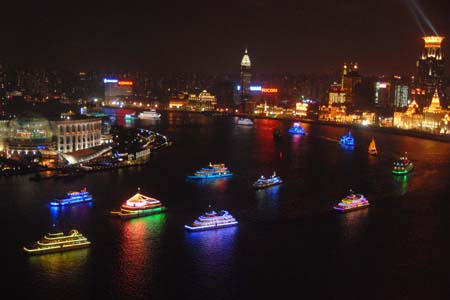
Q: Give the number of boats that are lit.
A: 14